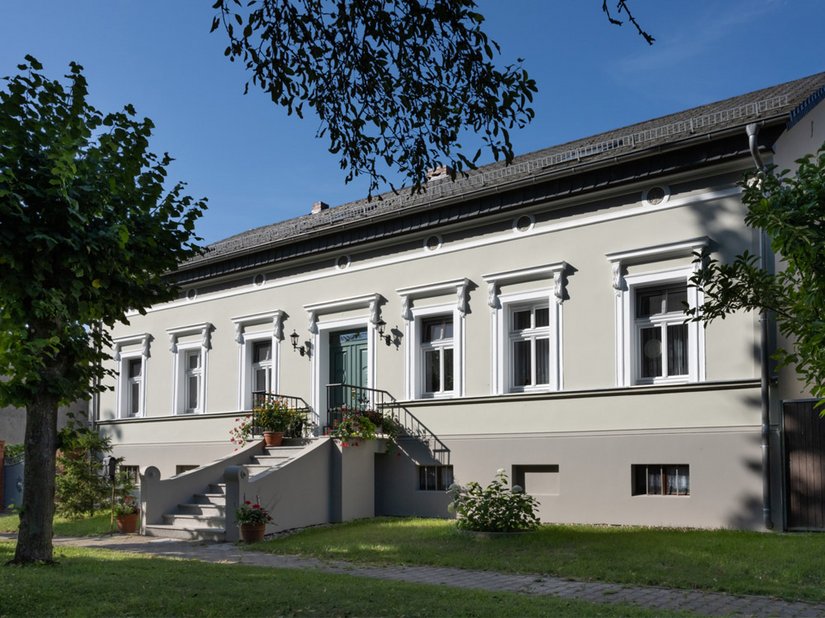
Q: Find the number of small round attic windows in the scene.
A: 6